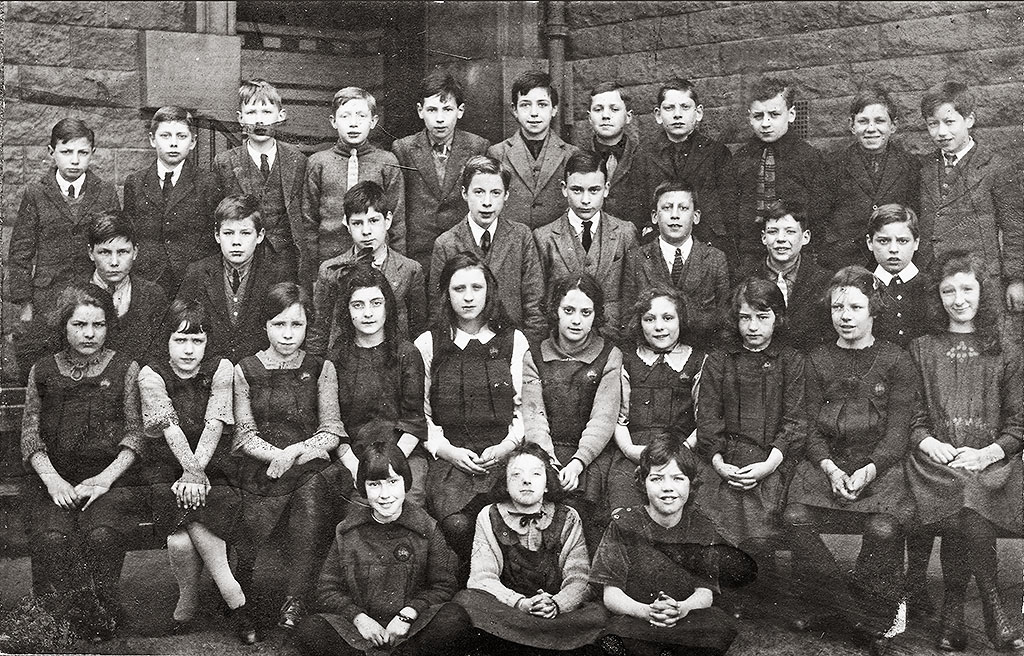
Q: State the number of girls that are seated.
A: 13